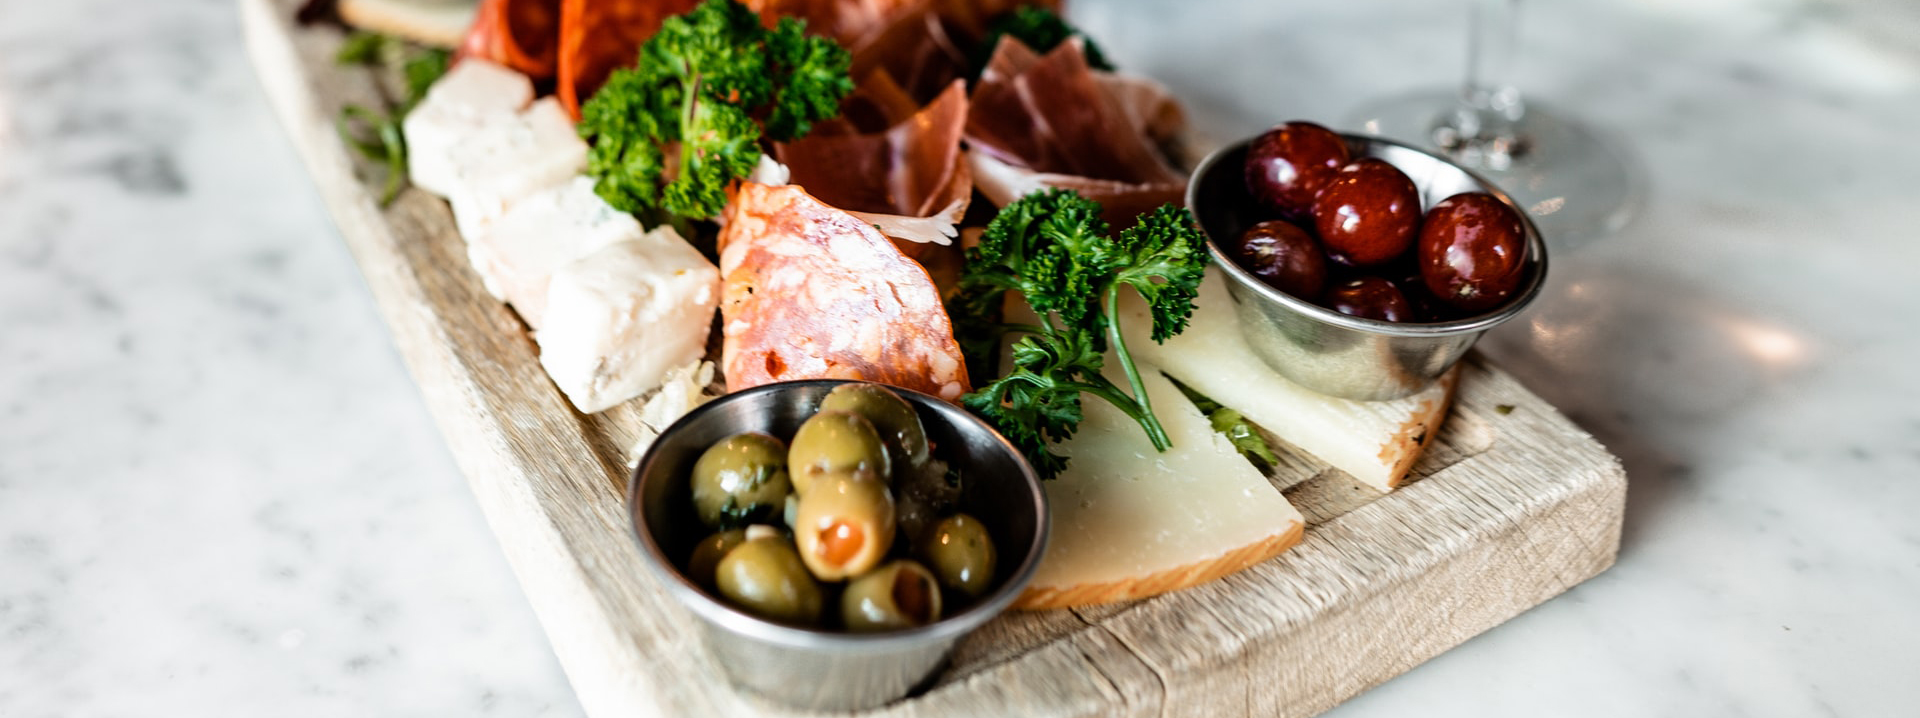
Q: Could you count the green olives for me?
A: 8